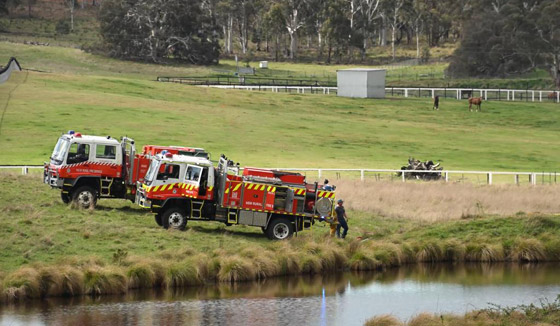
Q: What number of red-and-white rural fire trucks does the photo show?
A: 2